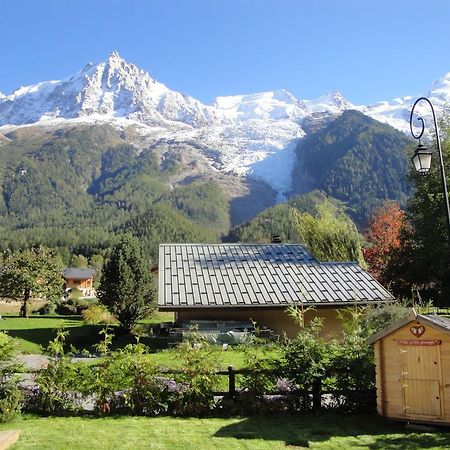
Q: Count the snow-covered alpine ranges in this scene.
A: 1